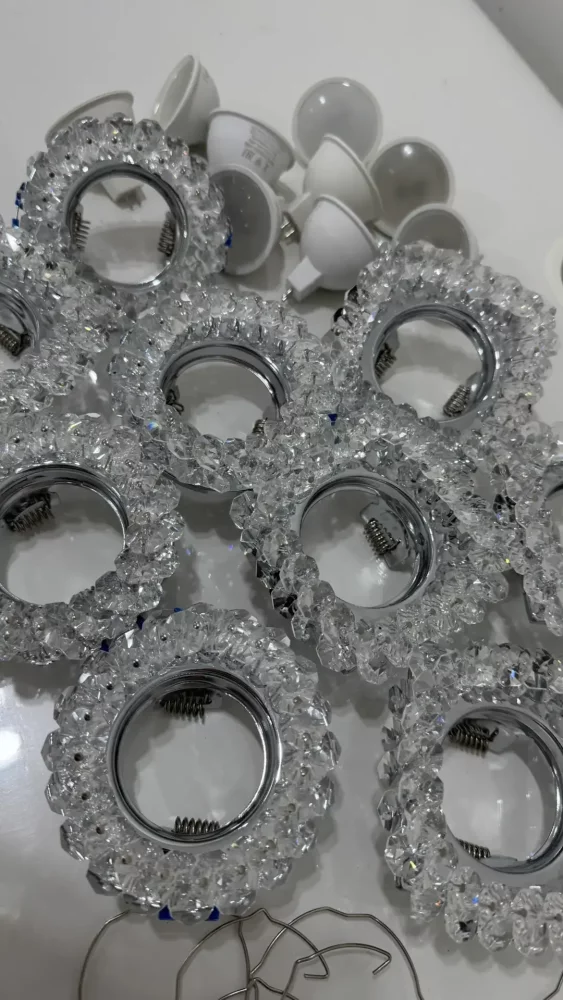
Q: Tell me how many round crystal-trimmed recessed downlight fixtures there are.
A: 9